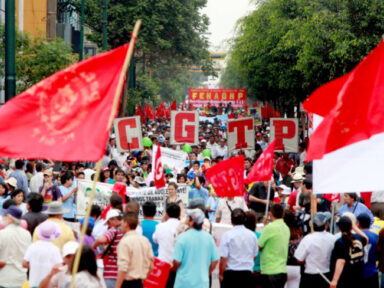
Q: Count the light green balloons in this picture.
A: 3